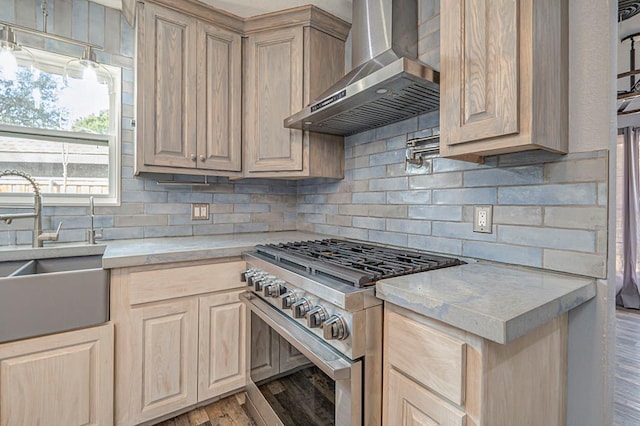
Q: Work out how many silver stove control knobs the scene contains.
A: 8